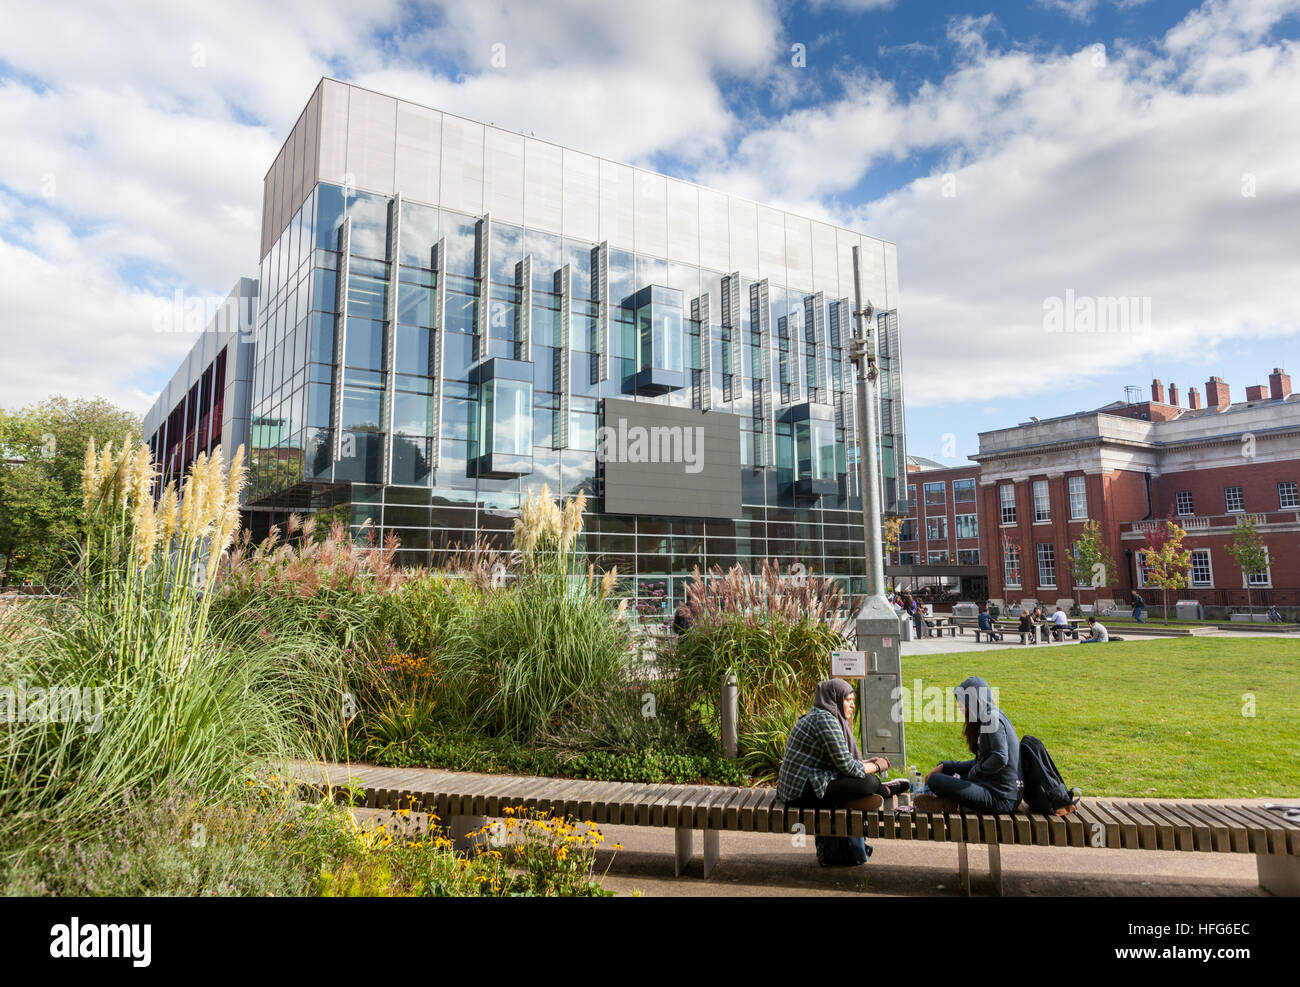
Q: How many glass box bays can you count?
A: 3